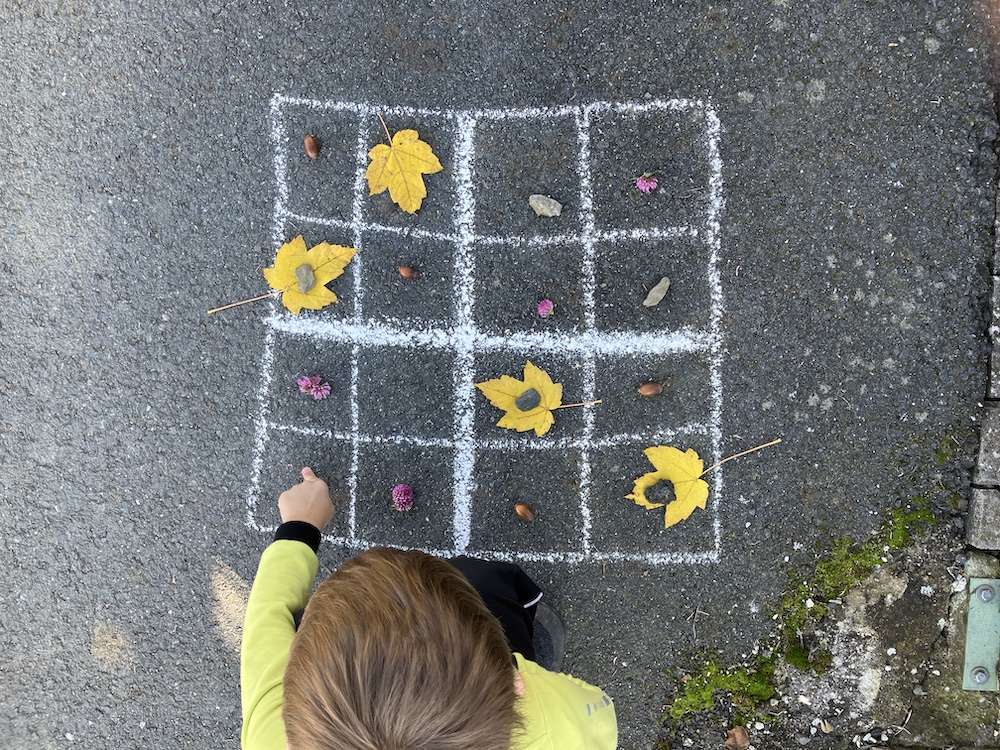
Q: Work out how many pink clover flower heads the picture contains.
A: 4